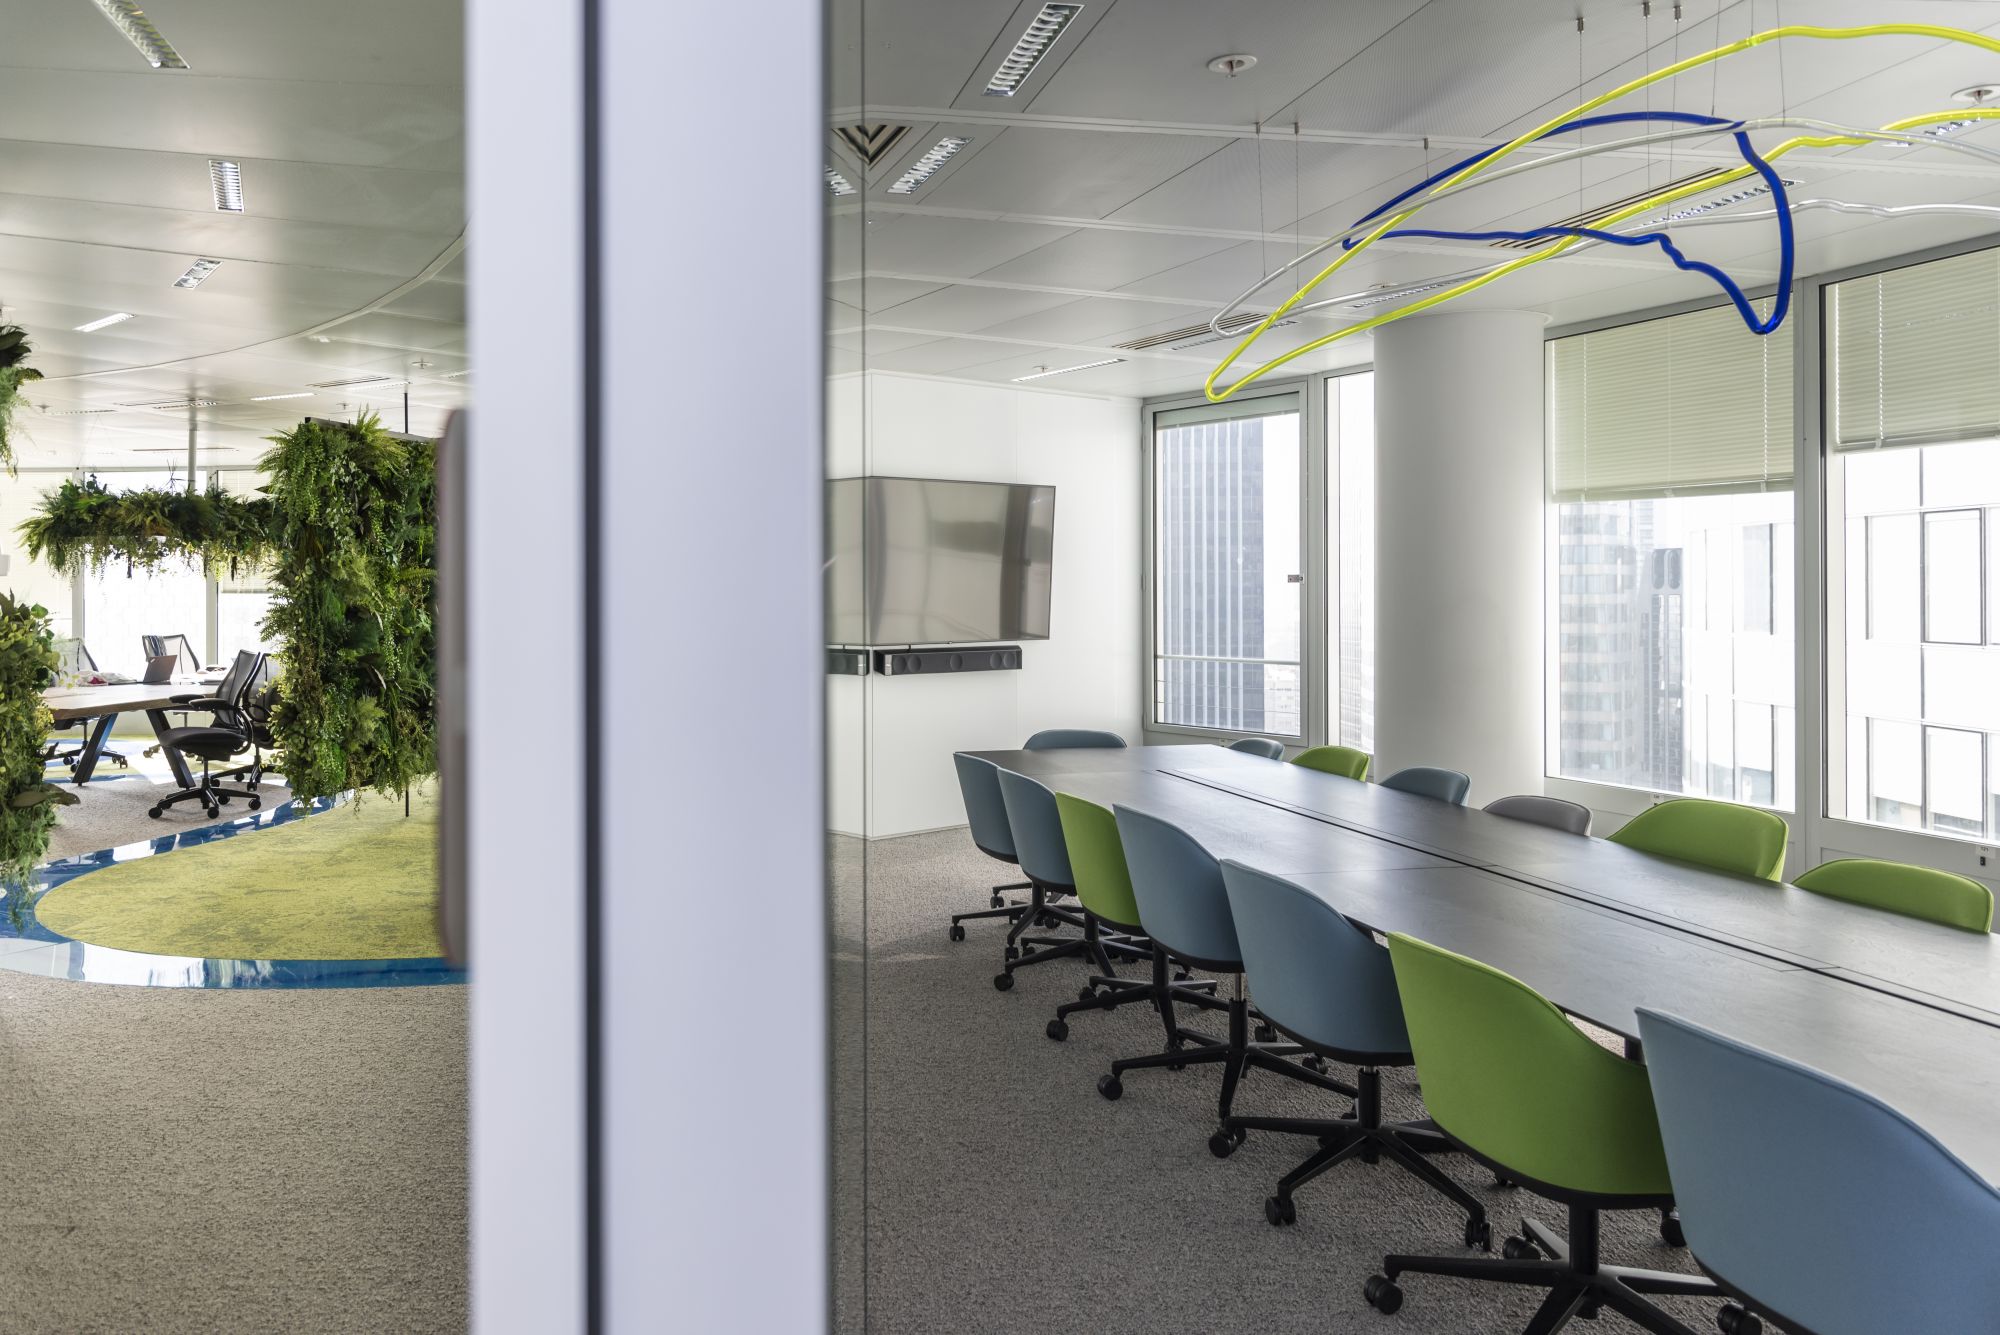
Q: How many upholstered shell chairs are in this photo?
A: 14